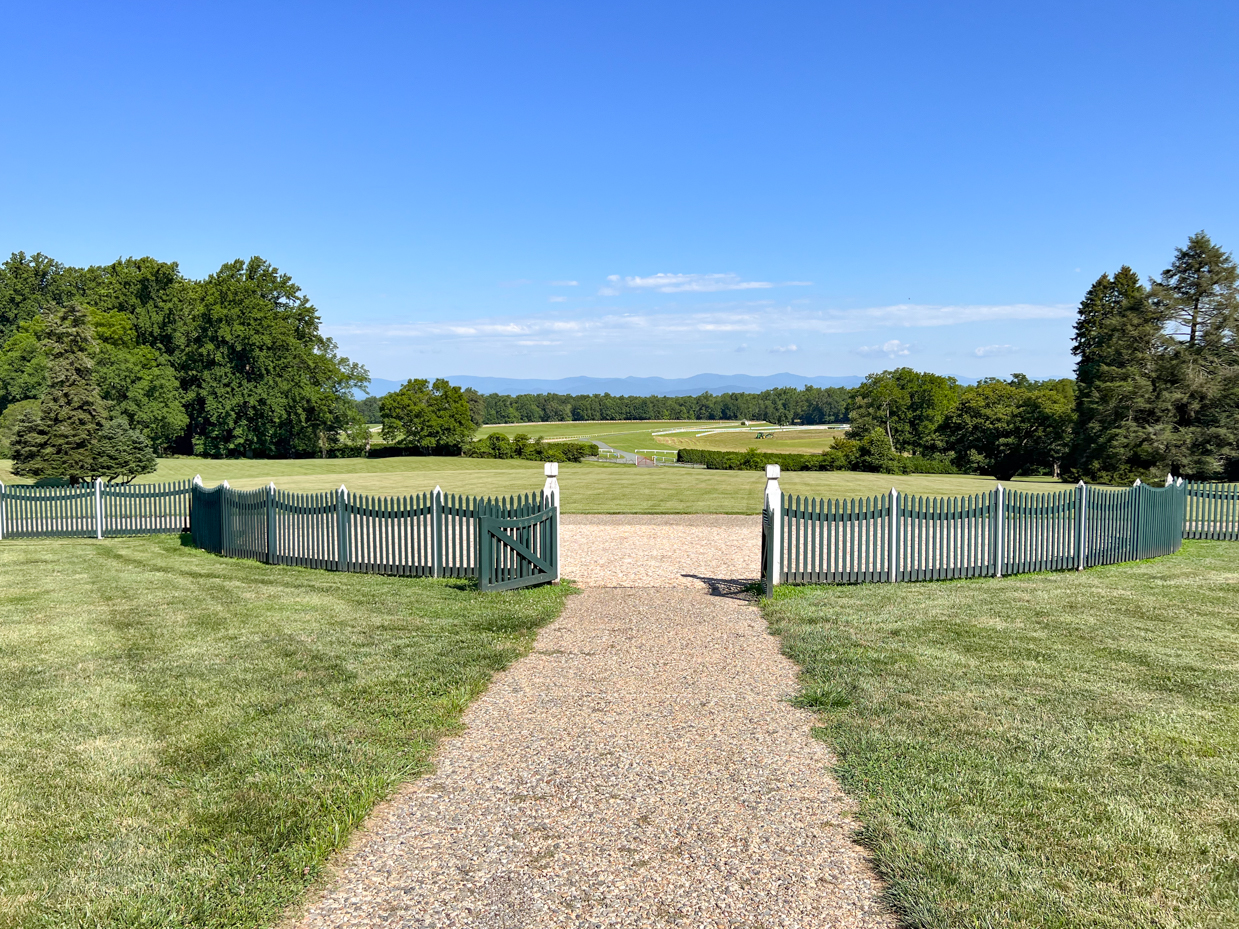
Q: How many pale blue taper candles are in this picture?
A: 0